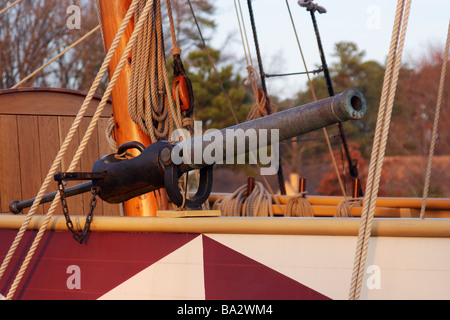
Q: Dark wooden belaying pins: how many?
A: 3